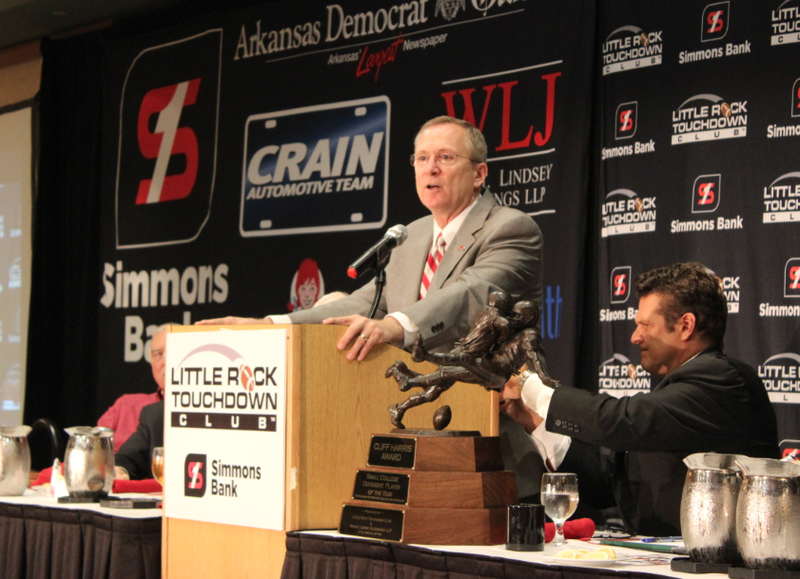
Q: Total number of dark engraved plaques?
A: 3